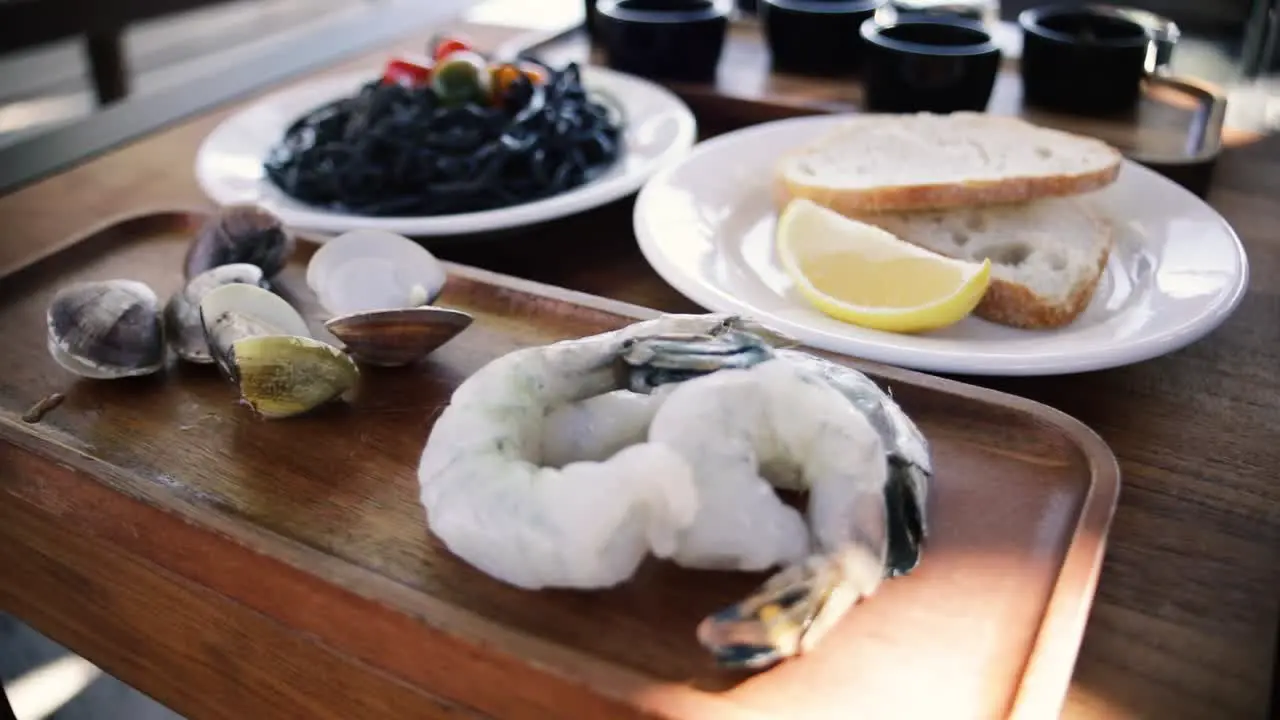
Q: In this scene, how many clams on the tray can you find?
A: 5